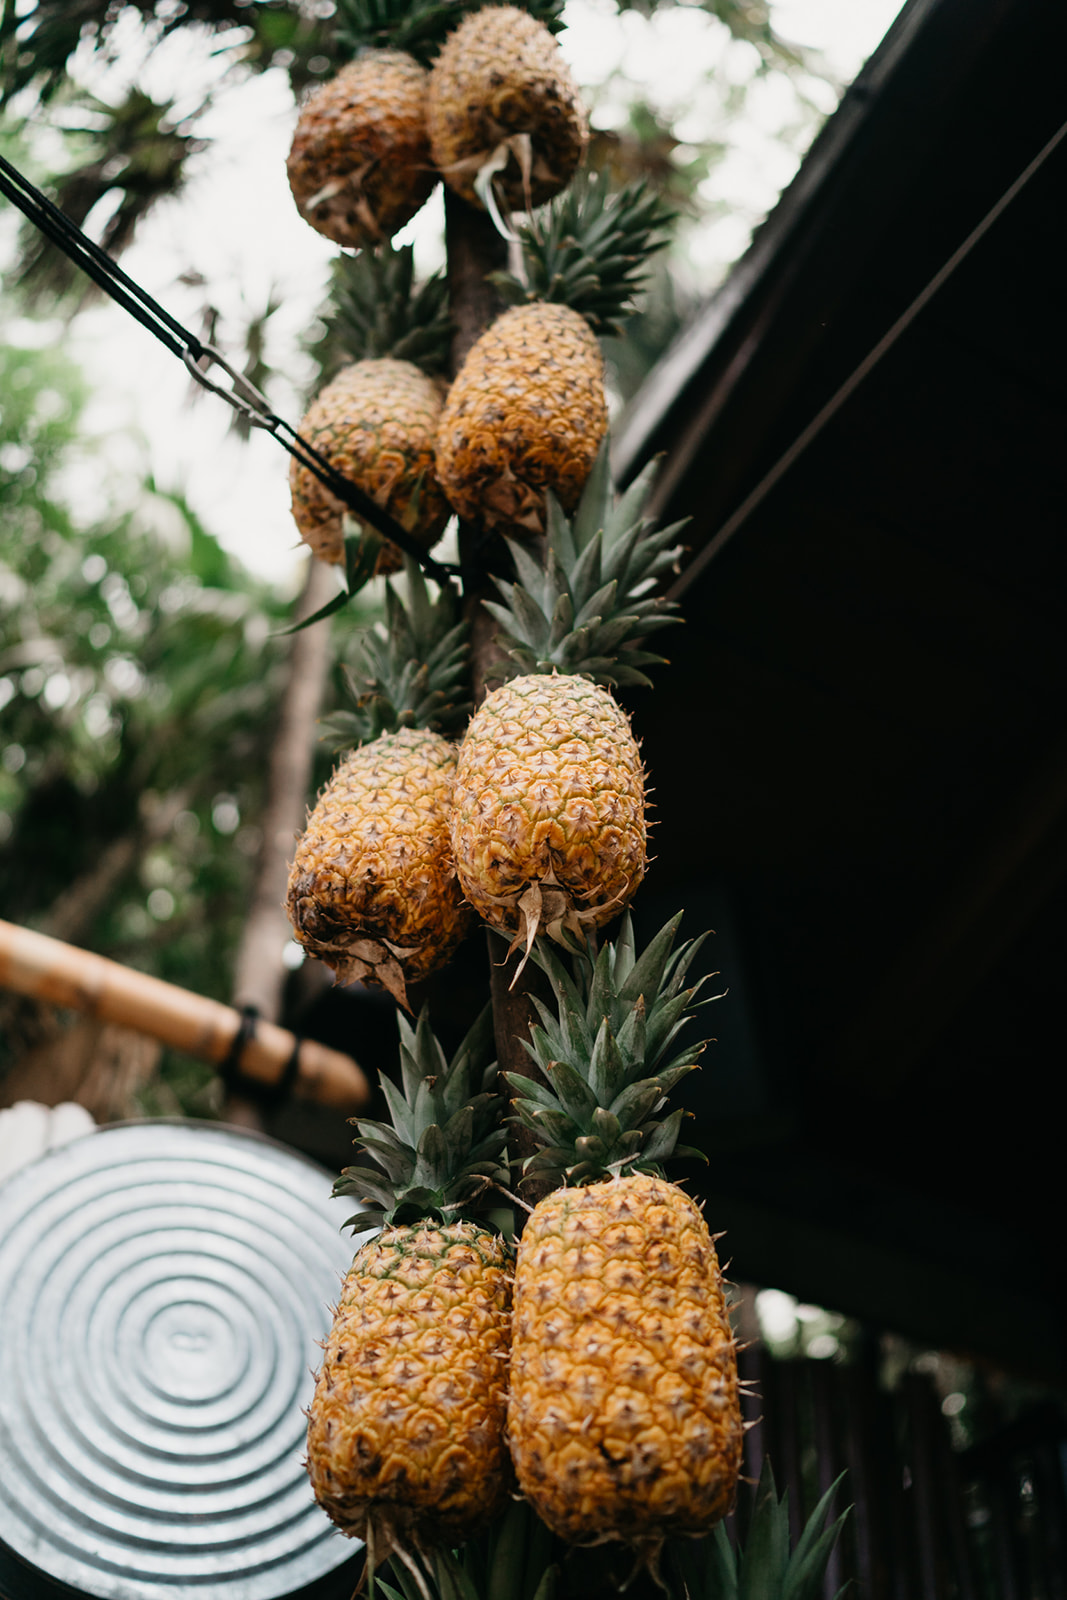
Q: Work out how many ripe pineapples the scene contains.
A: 8